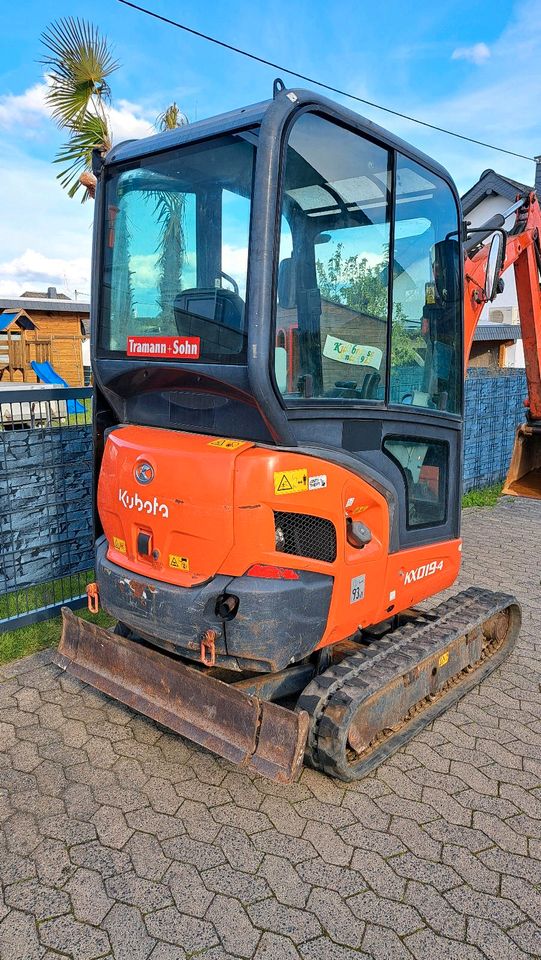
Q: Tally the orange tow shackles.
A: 2